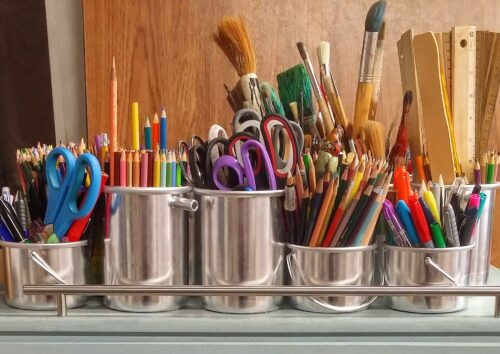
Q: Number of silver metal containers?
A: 6